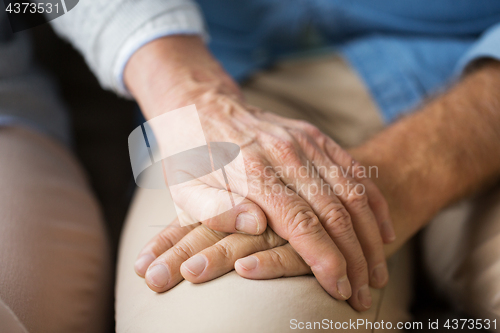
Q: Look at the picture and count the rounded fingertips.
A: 9